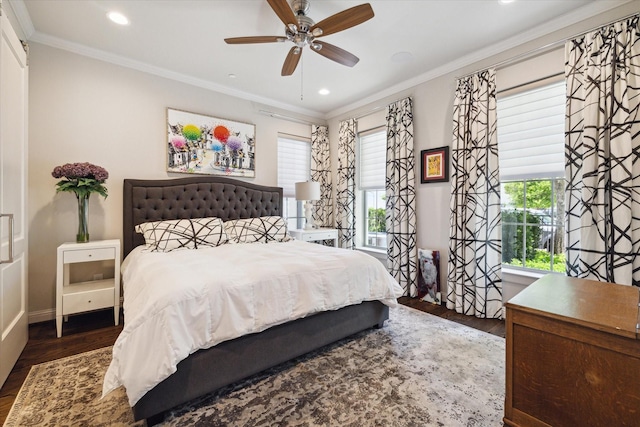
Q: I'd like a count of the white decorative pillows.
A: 2